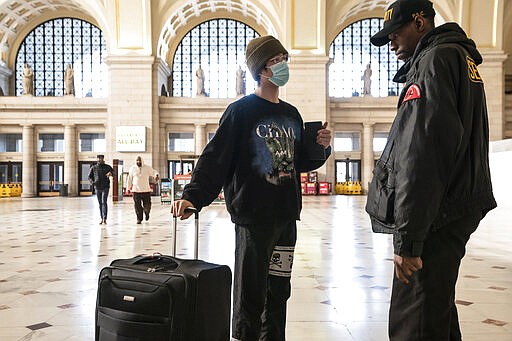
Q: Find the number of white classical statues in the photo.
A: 5